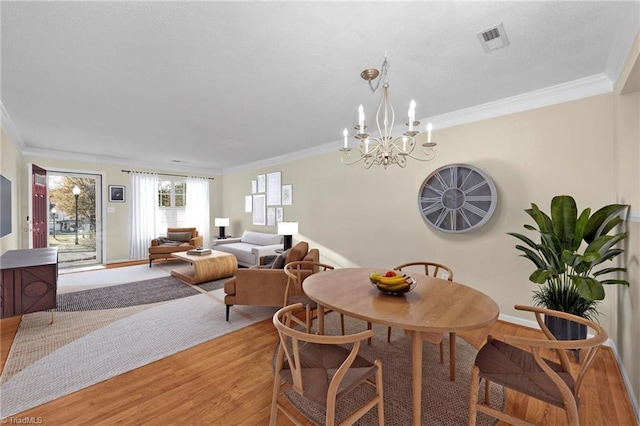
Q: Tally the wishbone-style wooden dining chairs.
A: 4